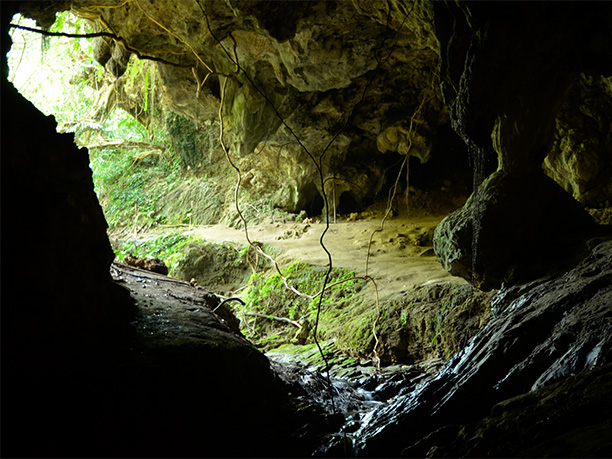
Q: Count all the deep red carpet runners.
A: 0